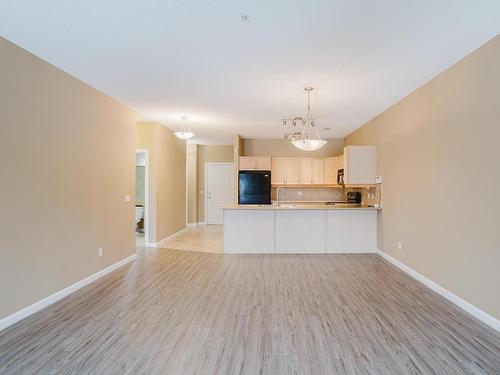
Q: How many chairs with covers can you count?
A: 0